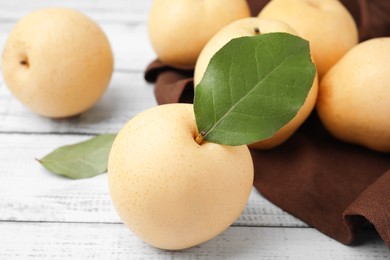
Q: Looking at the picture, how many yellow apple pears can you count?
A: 6